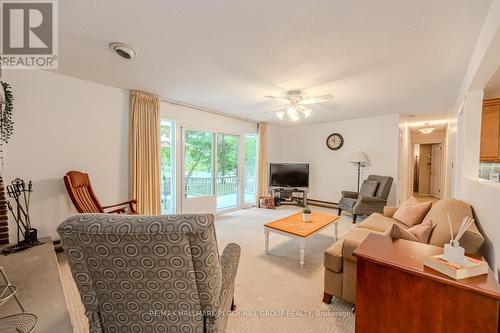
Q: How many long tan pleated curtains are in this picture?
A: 2